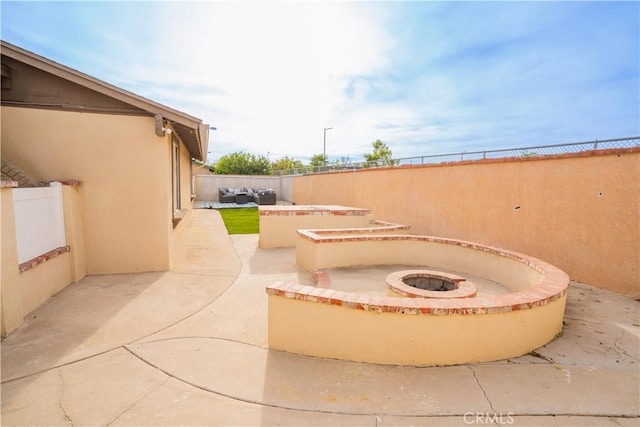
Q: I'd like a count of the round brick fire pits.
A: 1